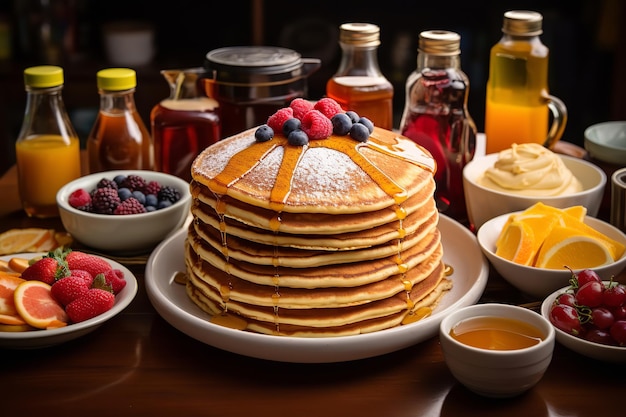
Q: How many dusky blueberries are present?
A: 13